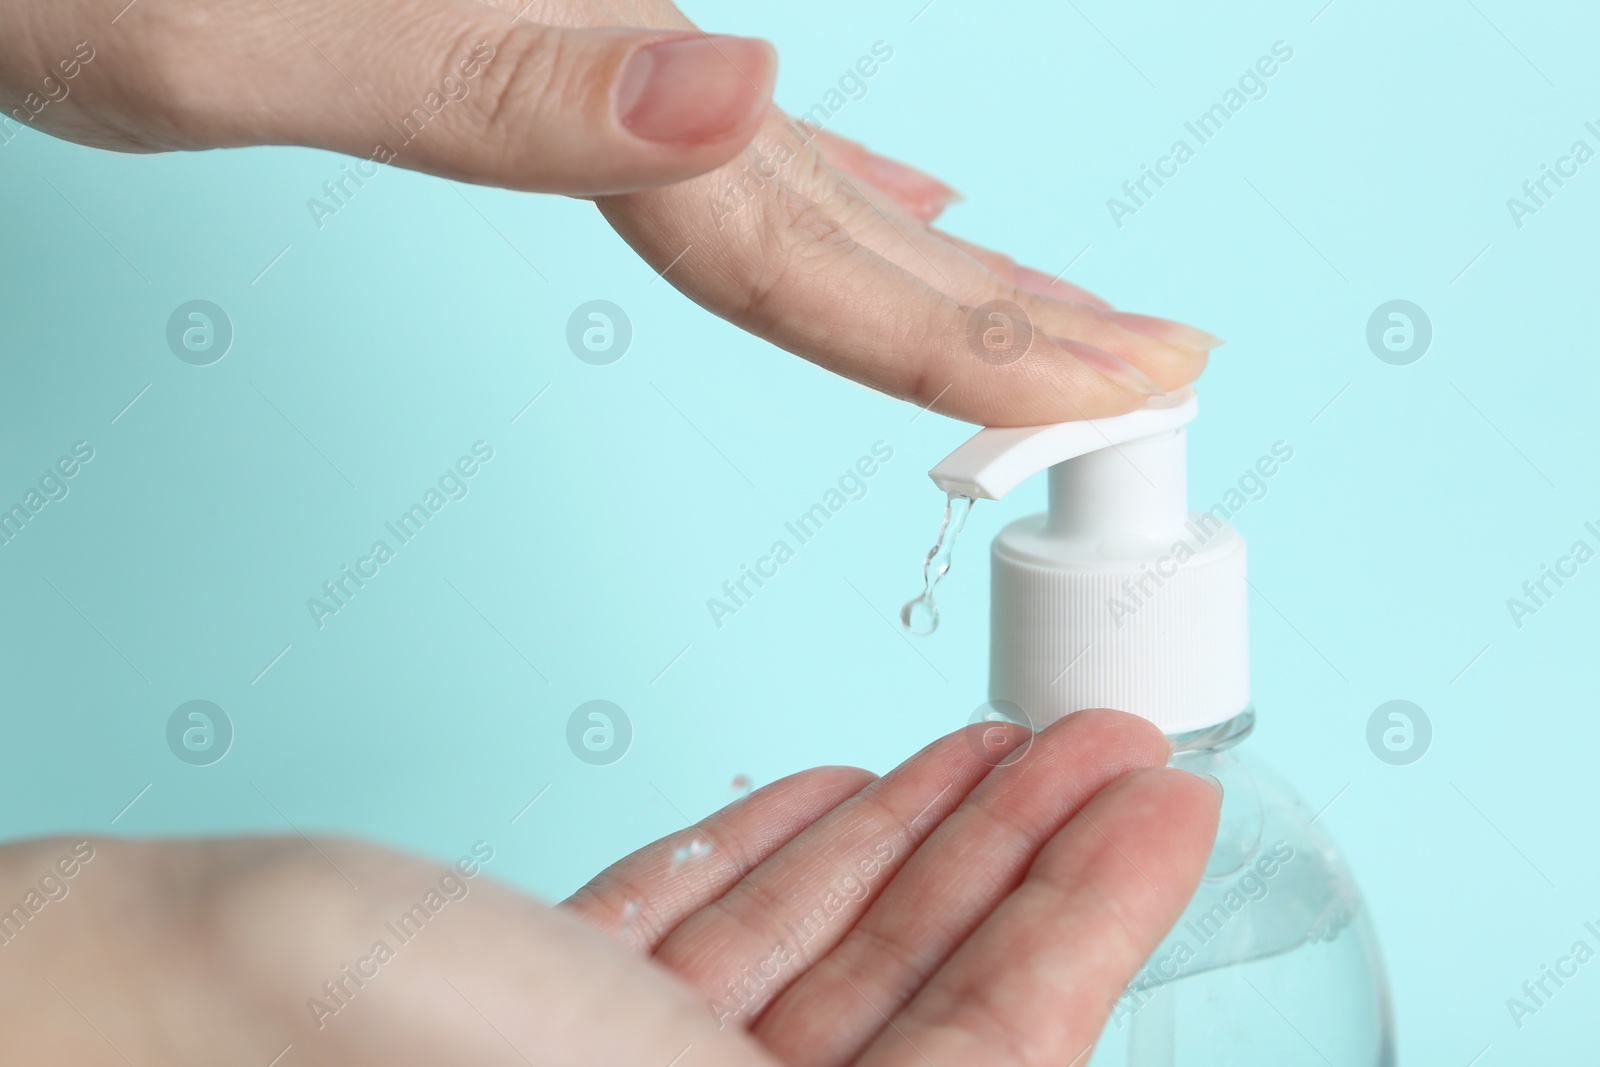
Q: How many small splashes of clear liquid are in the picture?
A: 3